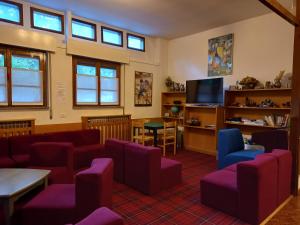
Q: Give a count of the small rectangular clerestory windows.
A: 5